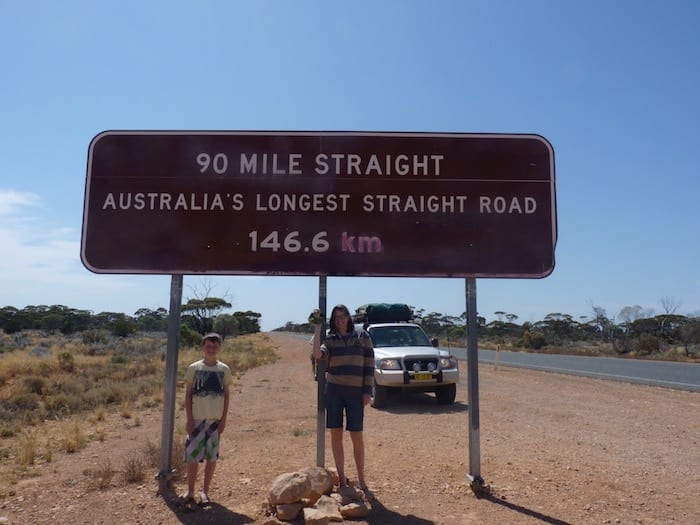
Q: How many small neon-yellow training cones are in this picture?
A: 0